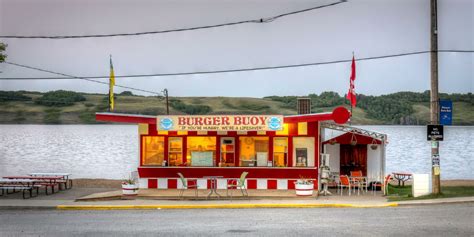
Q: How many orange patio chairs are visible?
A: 3